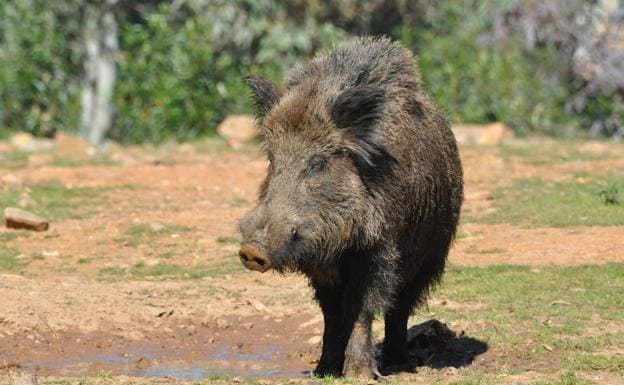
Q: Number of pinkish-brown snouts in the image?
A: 1